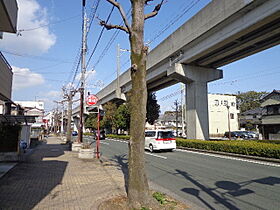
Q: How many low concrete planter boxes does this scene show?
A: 2